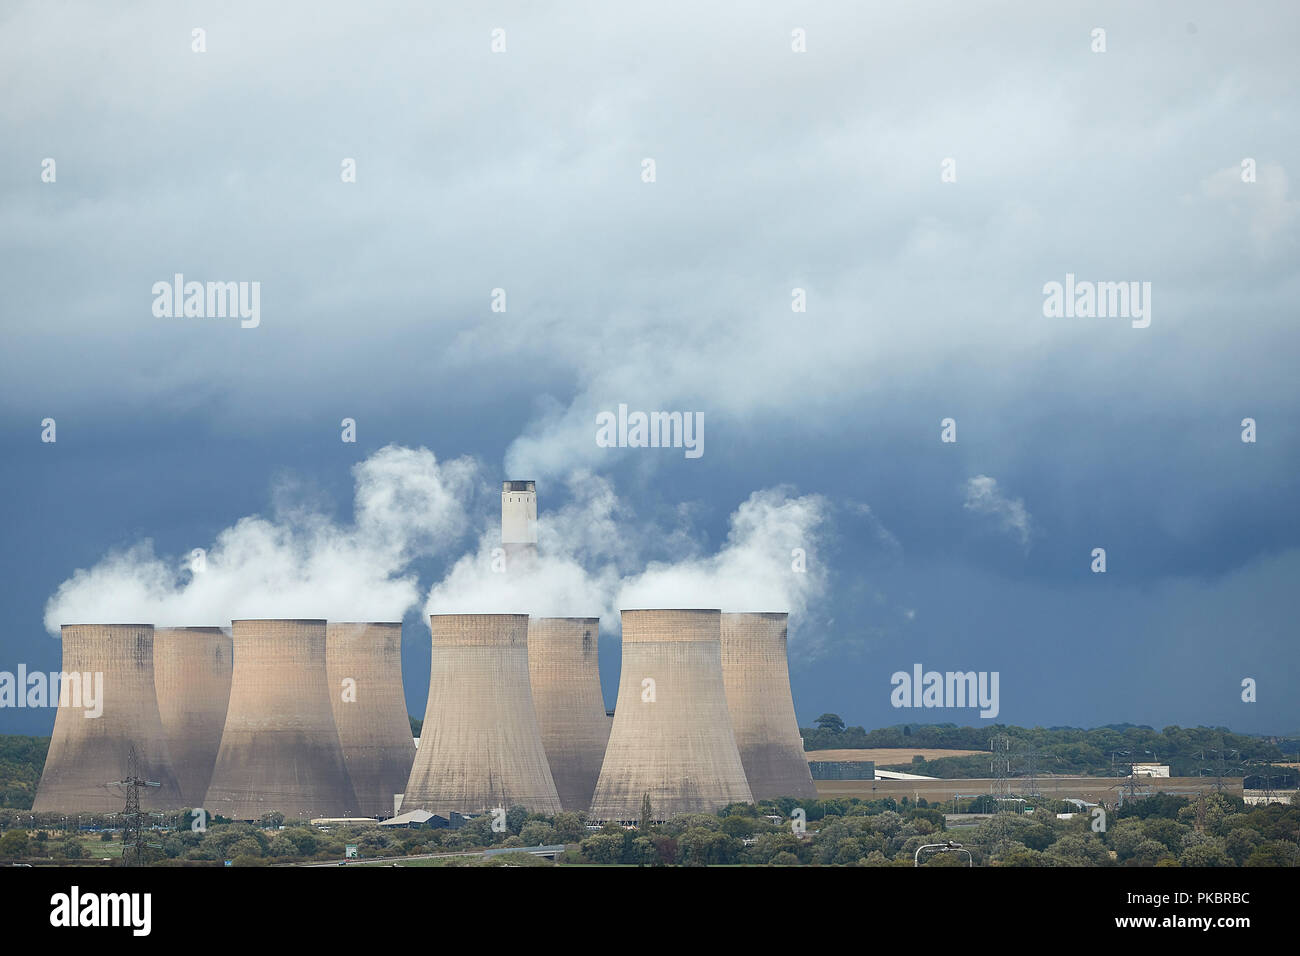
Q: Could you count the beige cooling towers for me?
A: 8